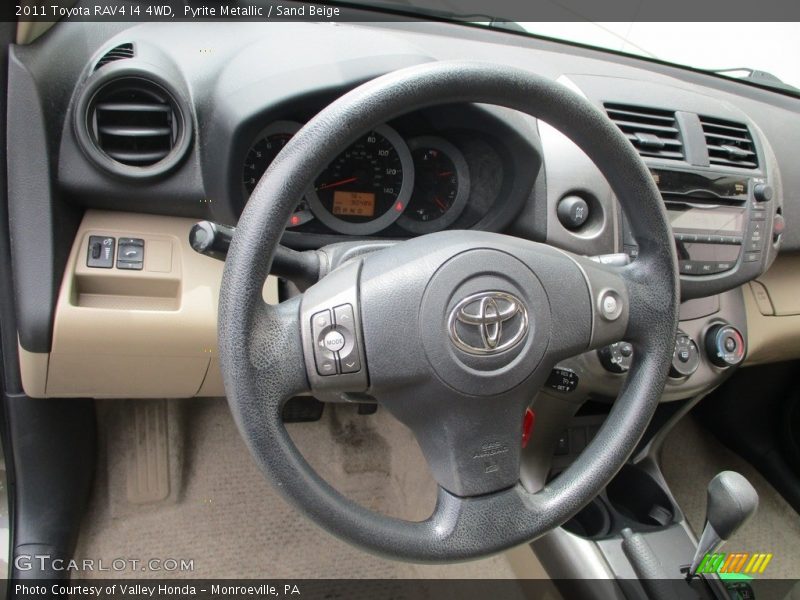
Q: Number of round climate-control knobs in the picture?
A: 3